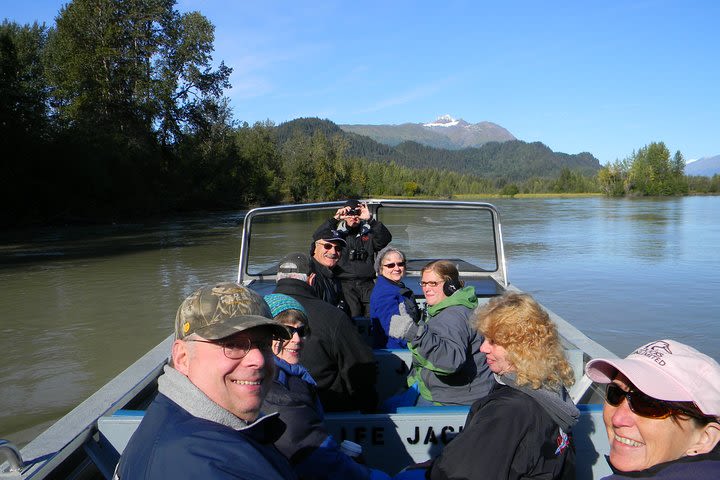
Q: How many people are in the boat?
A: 9